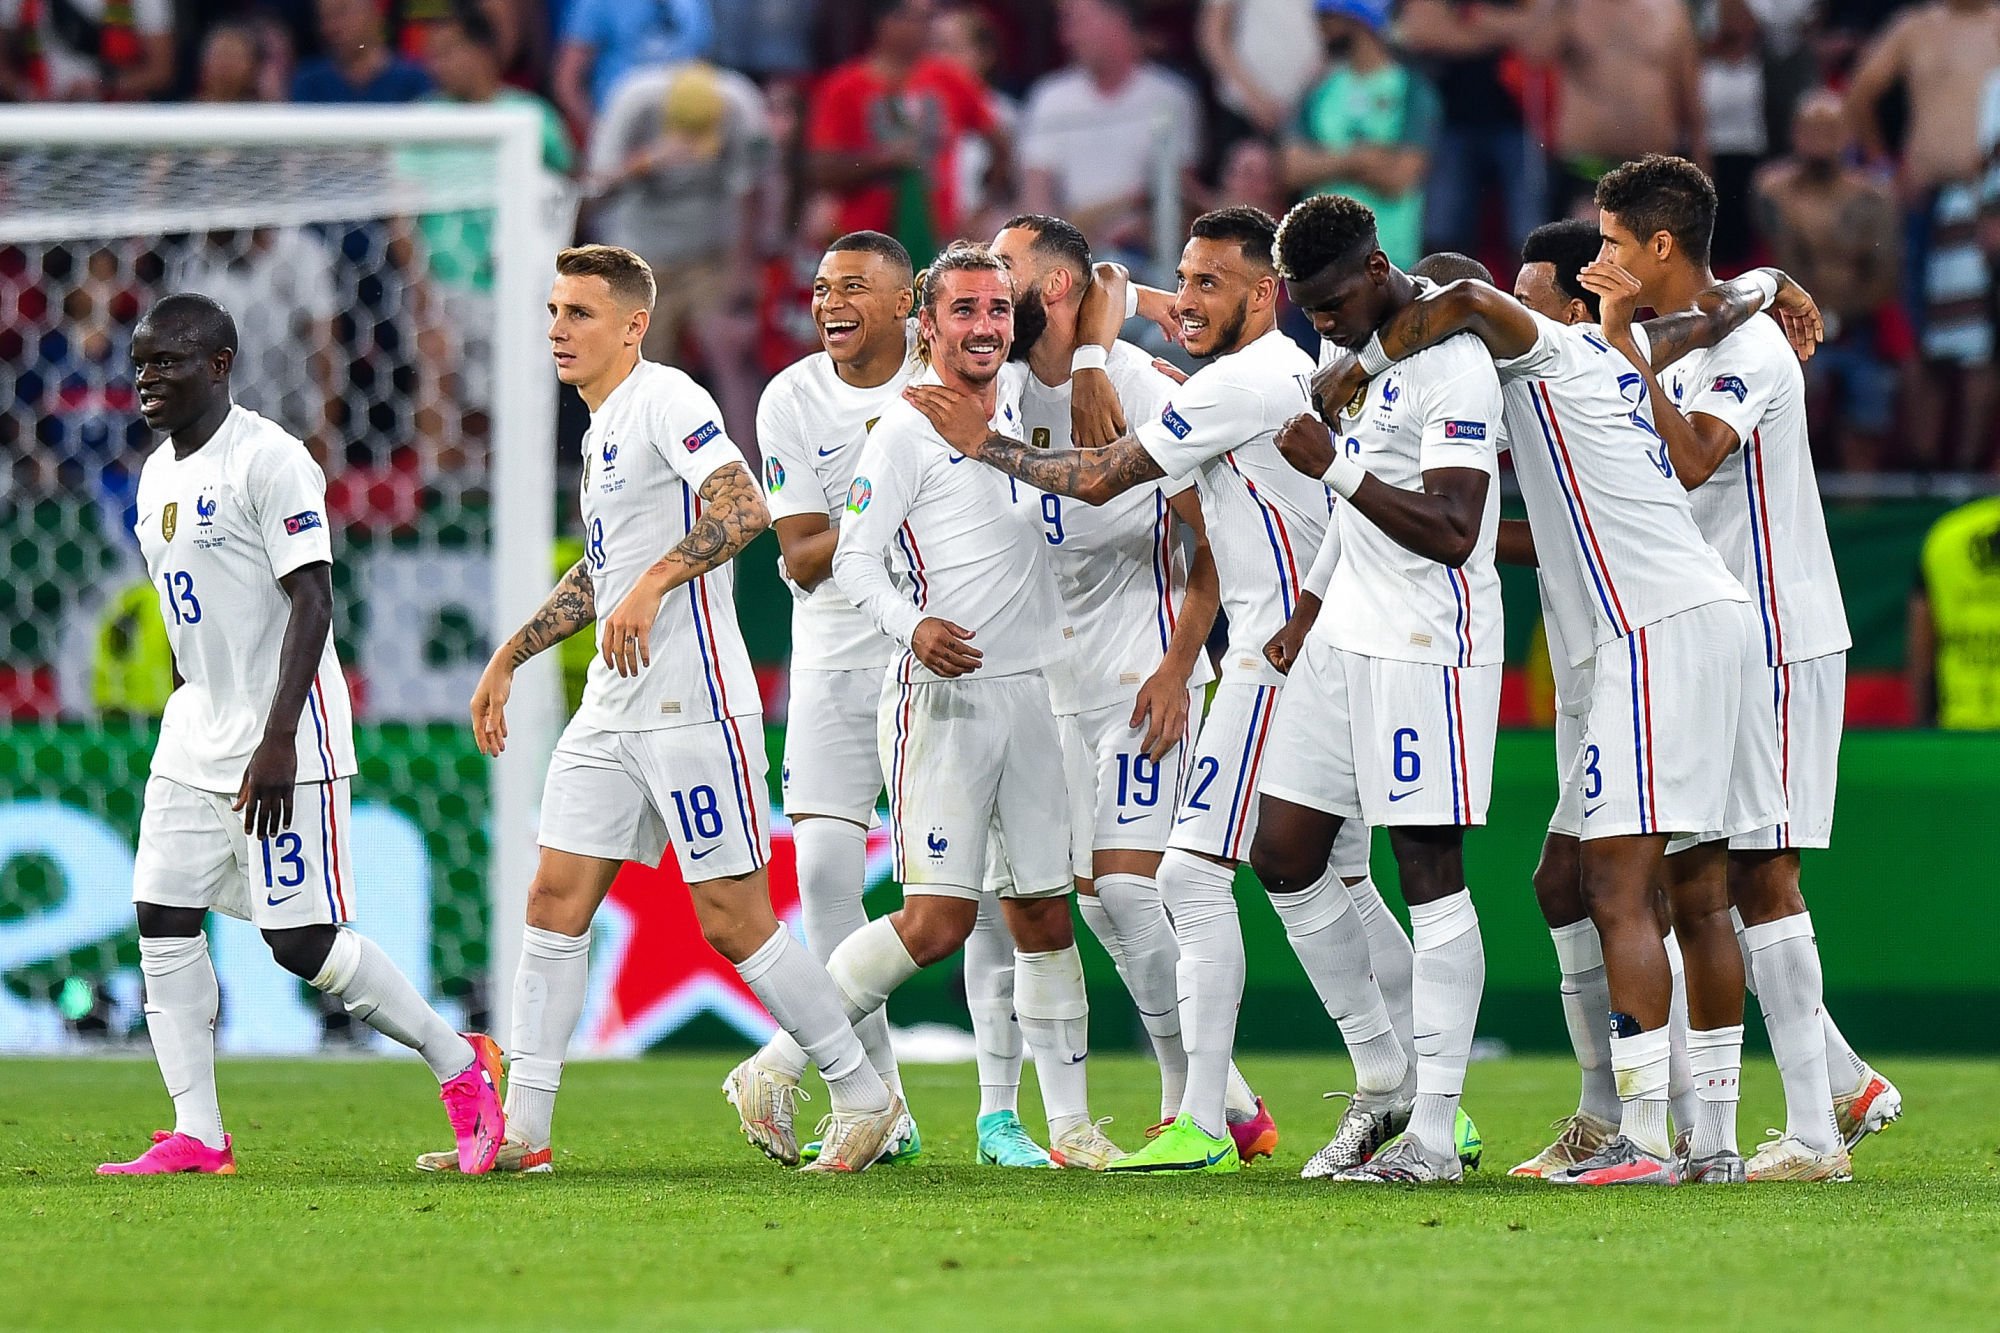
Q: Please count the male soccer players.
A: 10